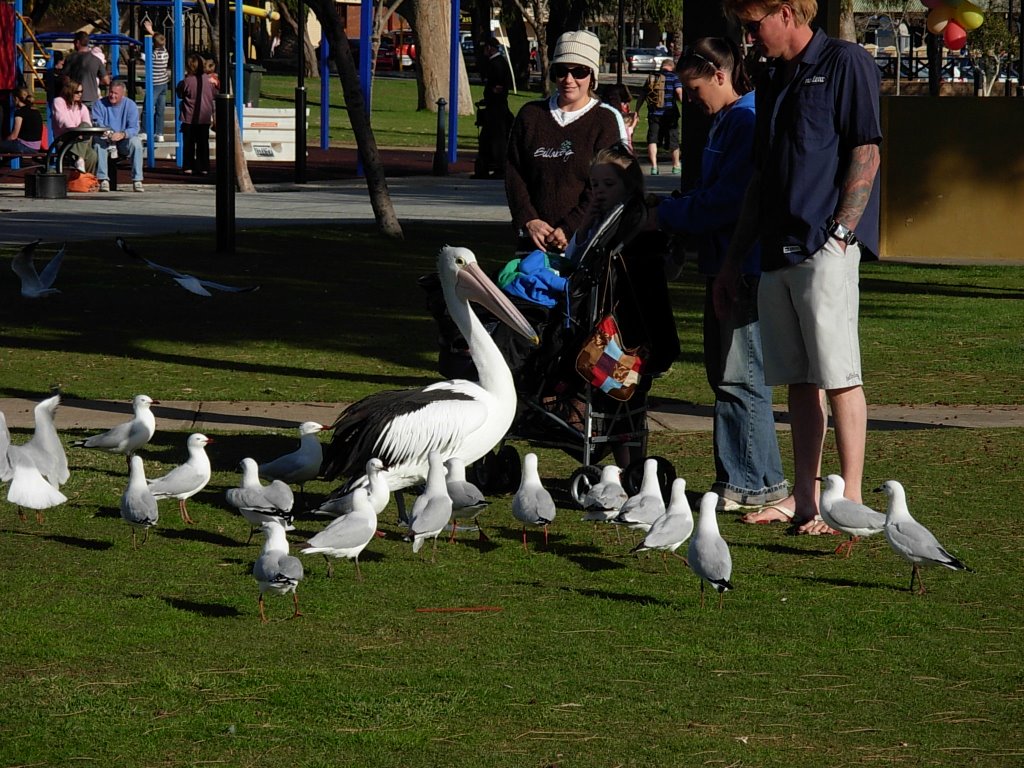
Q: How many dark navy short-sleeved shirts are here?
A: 1